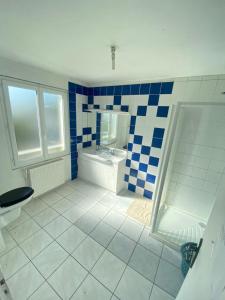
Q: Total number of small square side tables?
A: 0